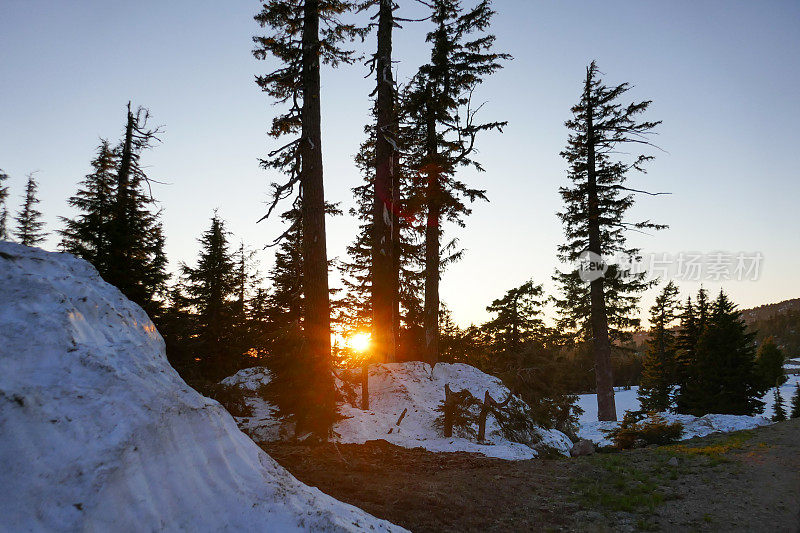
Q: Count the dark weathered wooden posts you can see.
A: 3